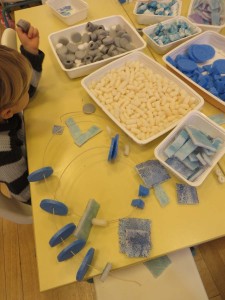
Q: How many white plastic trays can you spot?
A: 8